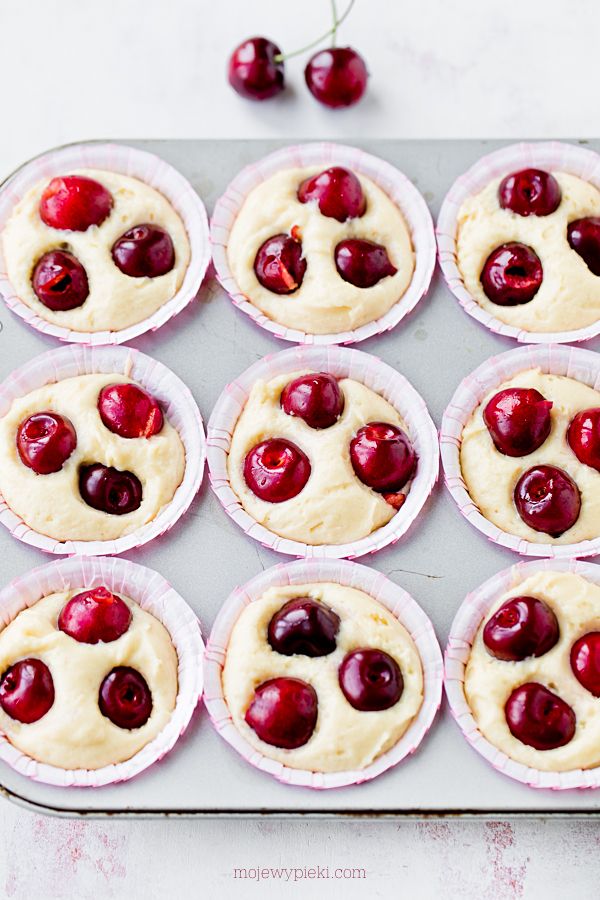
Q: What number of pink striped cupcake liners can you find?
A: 9